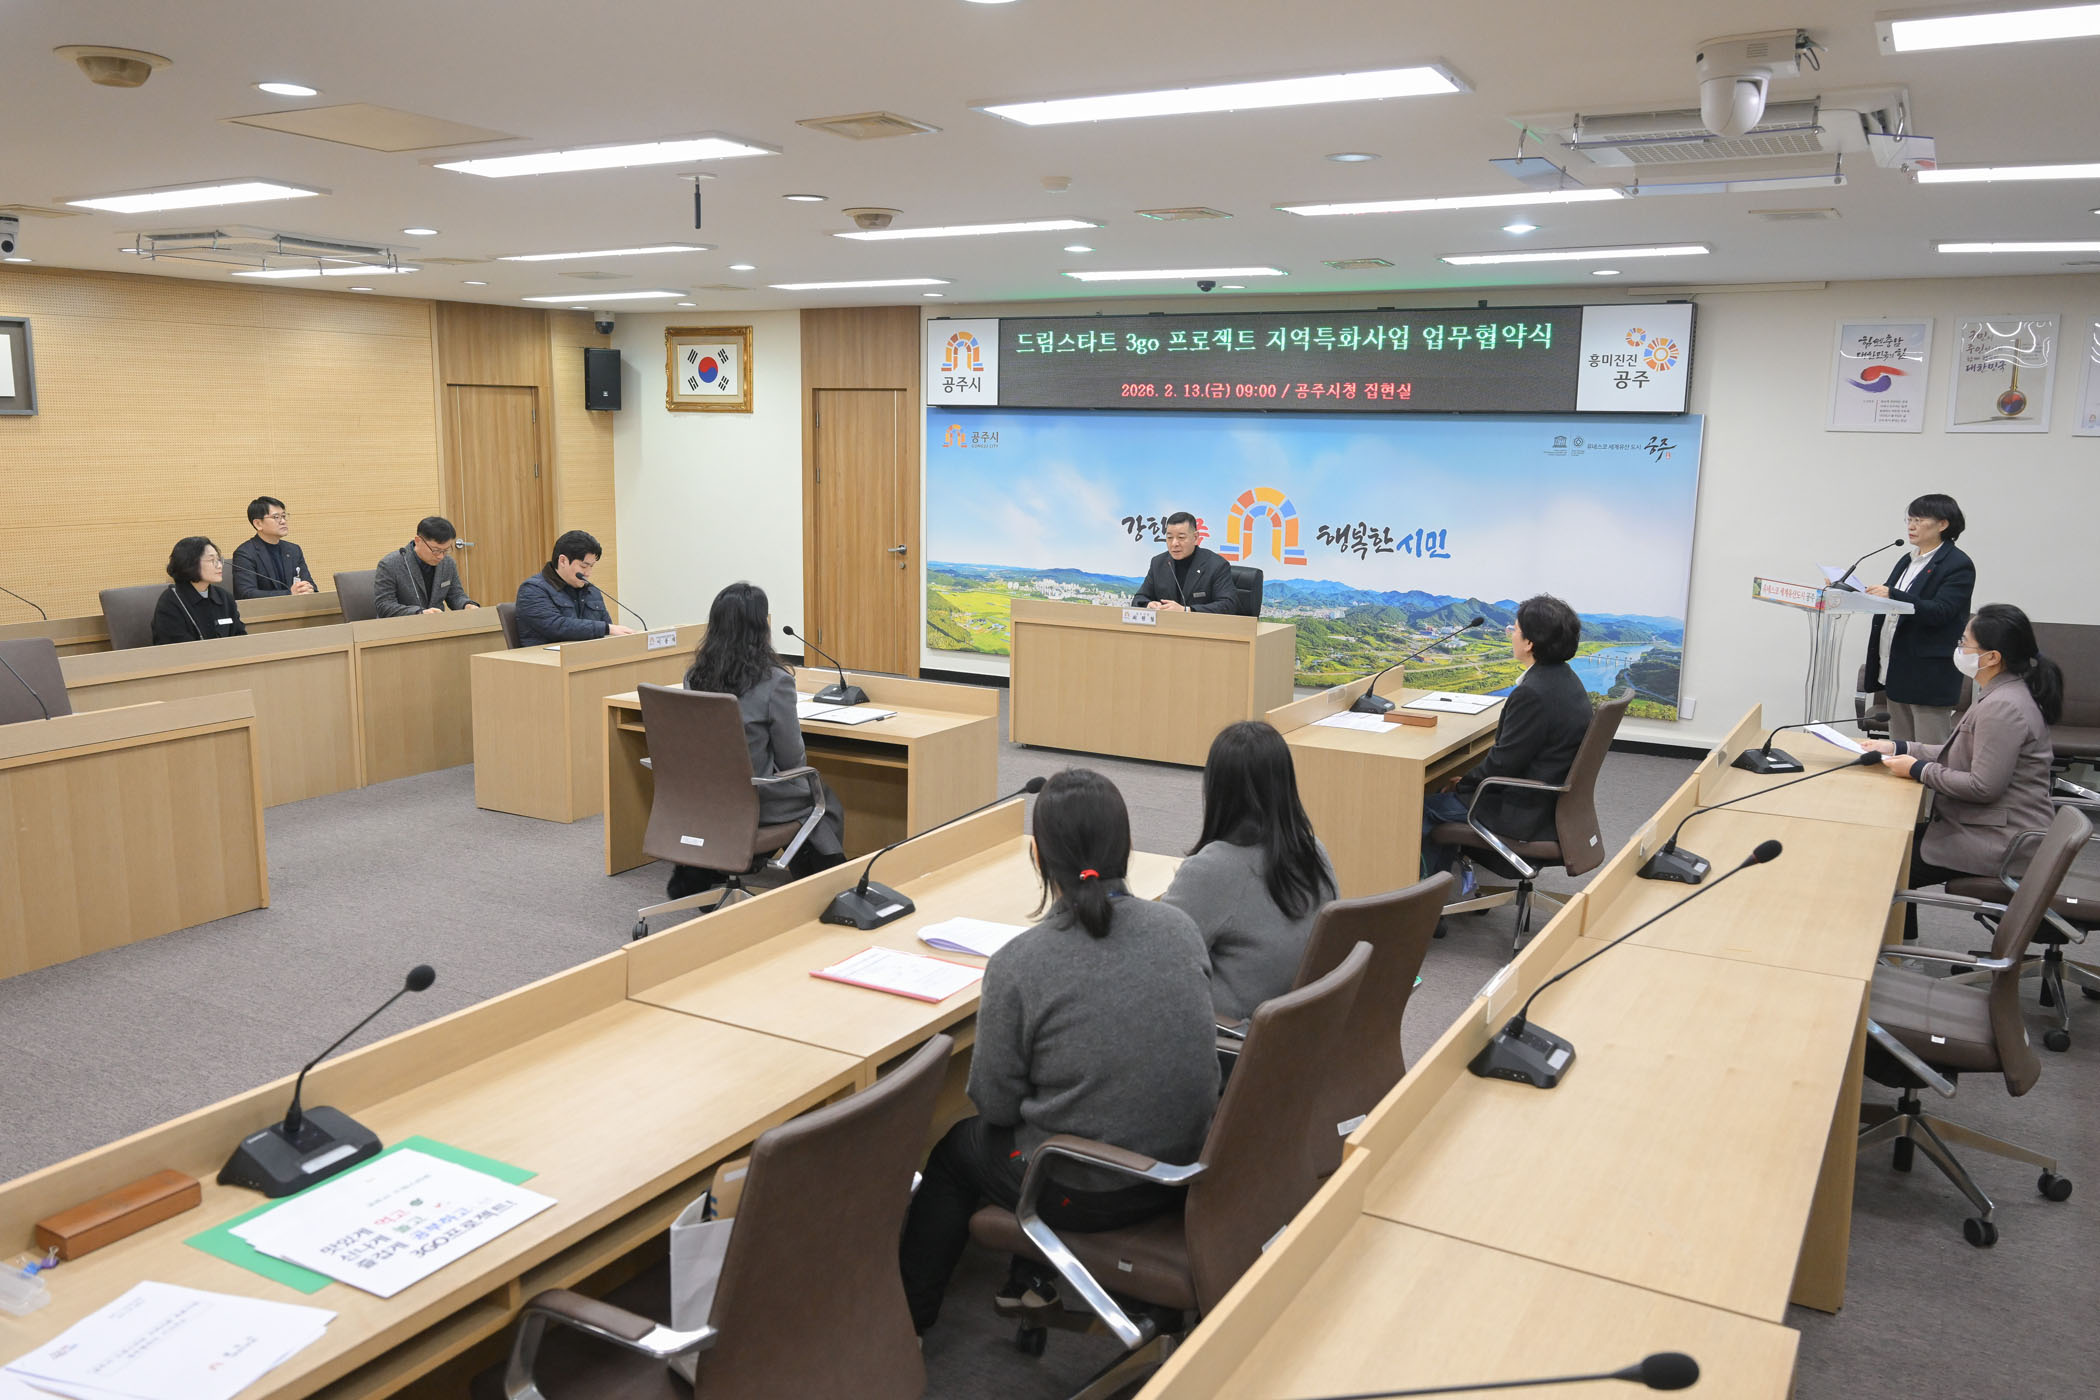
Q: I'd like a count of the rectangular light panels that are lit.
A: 14